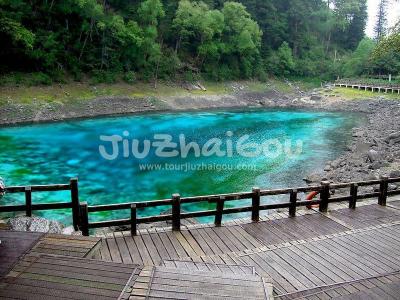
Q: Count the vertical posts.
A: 11